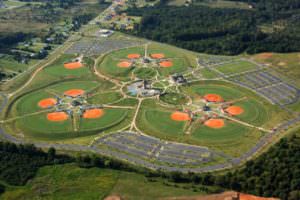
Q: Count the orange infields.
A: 13